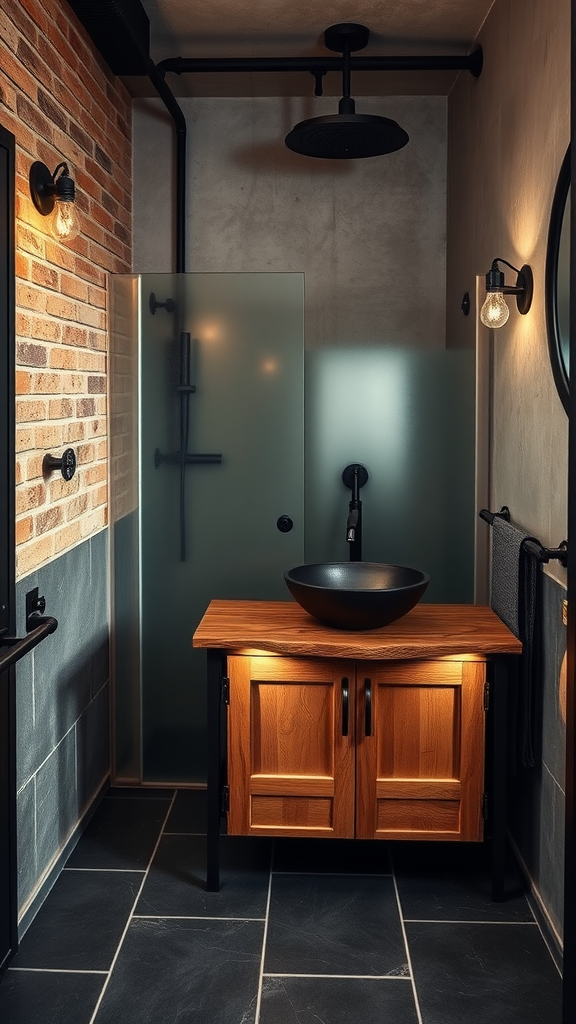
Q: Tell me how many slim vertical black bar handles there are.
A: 2